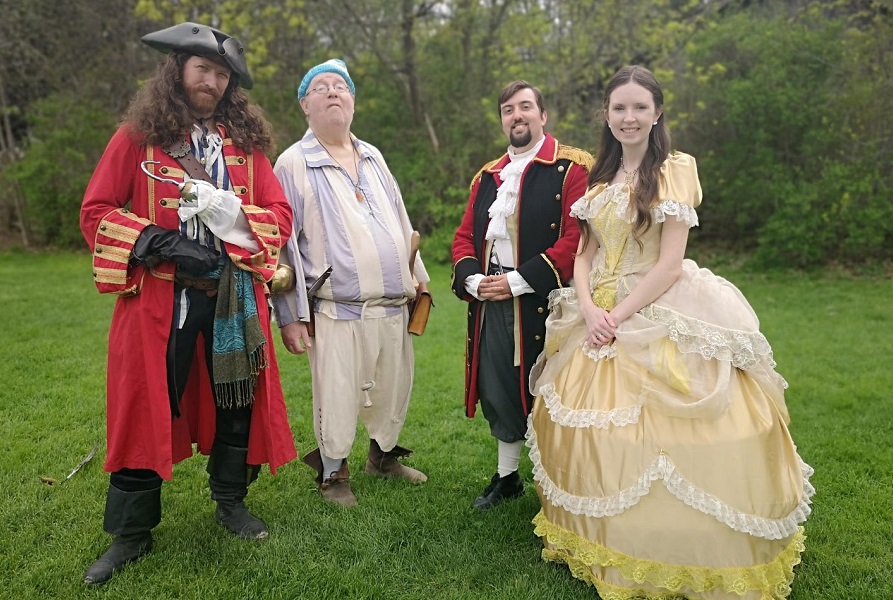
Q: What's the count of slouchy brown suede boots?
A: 2